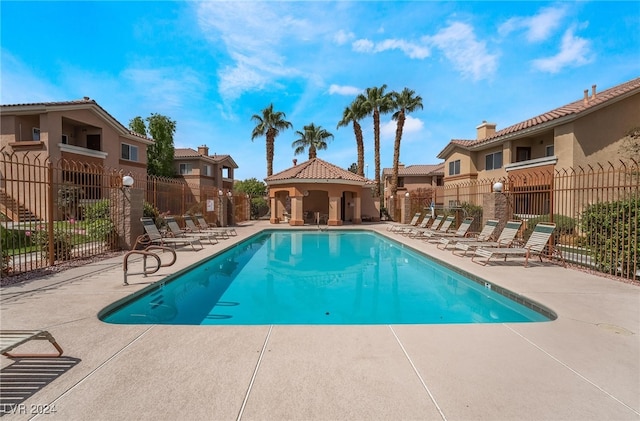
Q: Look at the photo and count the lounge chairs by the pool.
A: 13